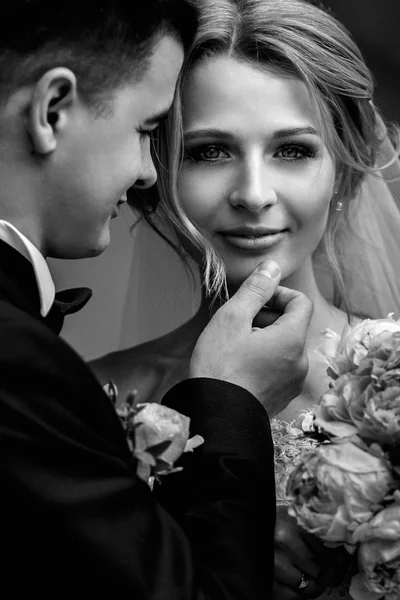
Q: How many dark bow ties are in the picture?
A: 1